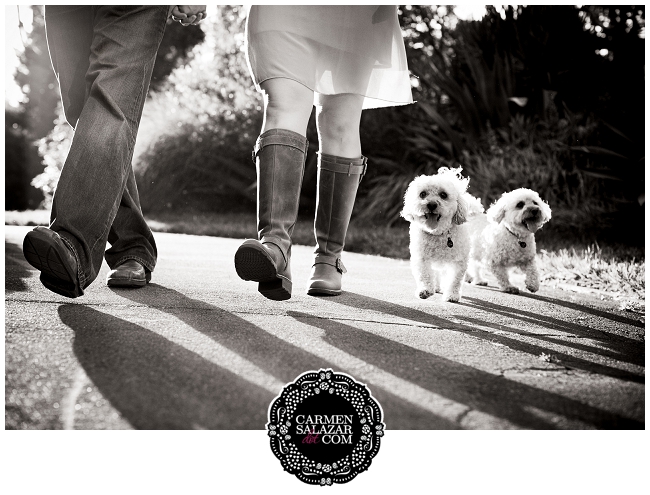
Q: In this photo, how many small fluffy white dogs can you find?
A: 2